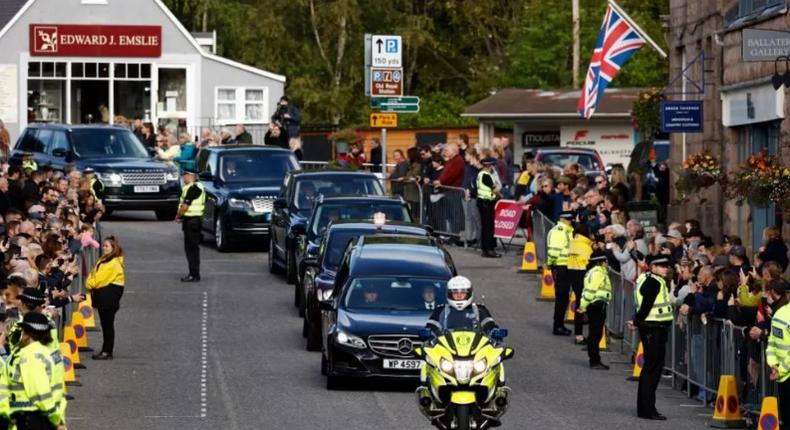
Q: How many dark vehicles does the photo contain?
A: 6